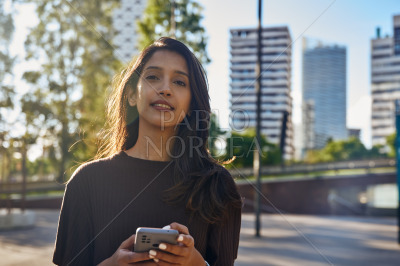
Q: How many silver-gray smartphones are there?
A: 1